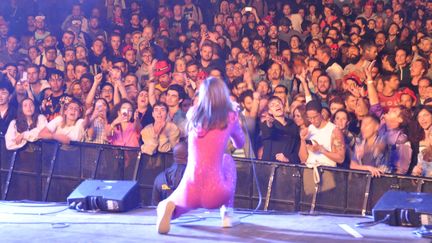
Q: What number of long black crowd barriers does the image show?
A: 1